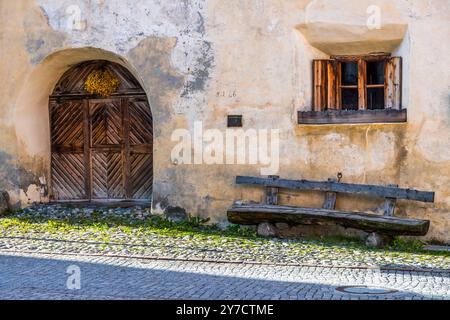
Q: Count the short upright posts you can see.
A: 3